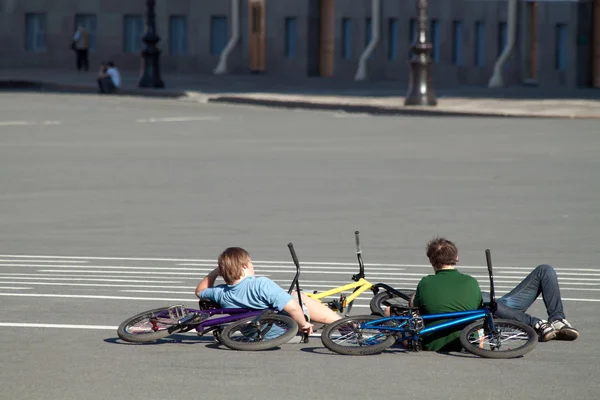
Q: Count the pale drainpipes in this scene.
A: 3